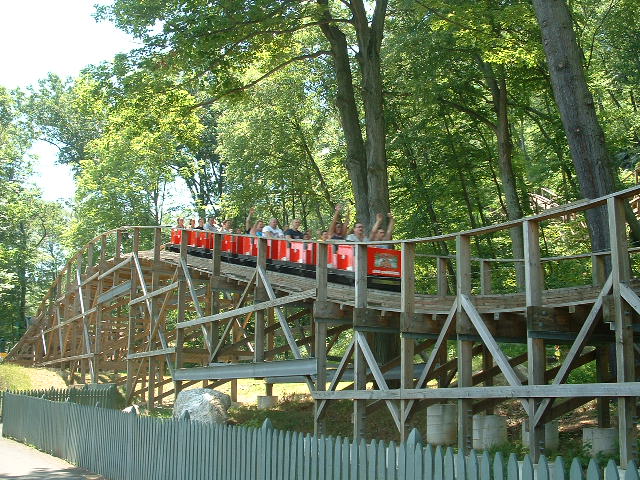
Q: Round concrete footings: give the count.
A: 5